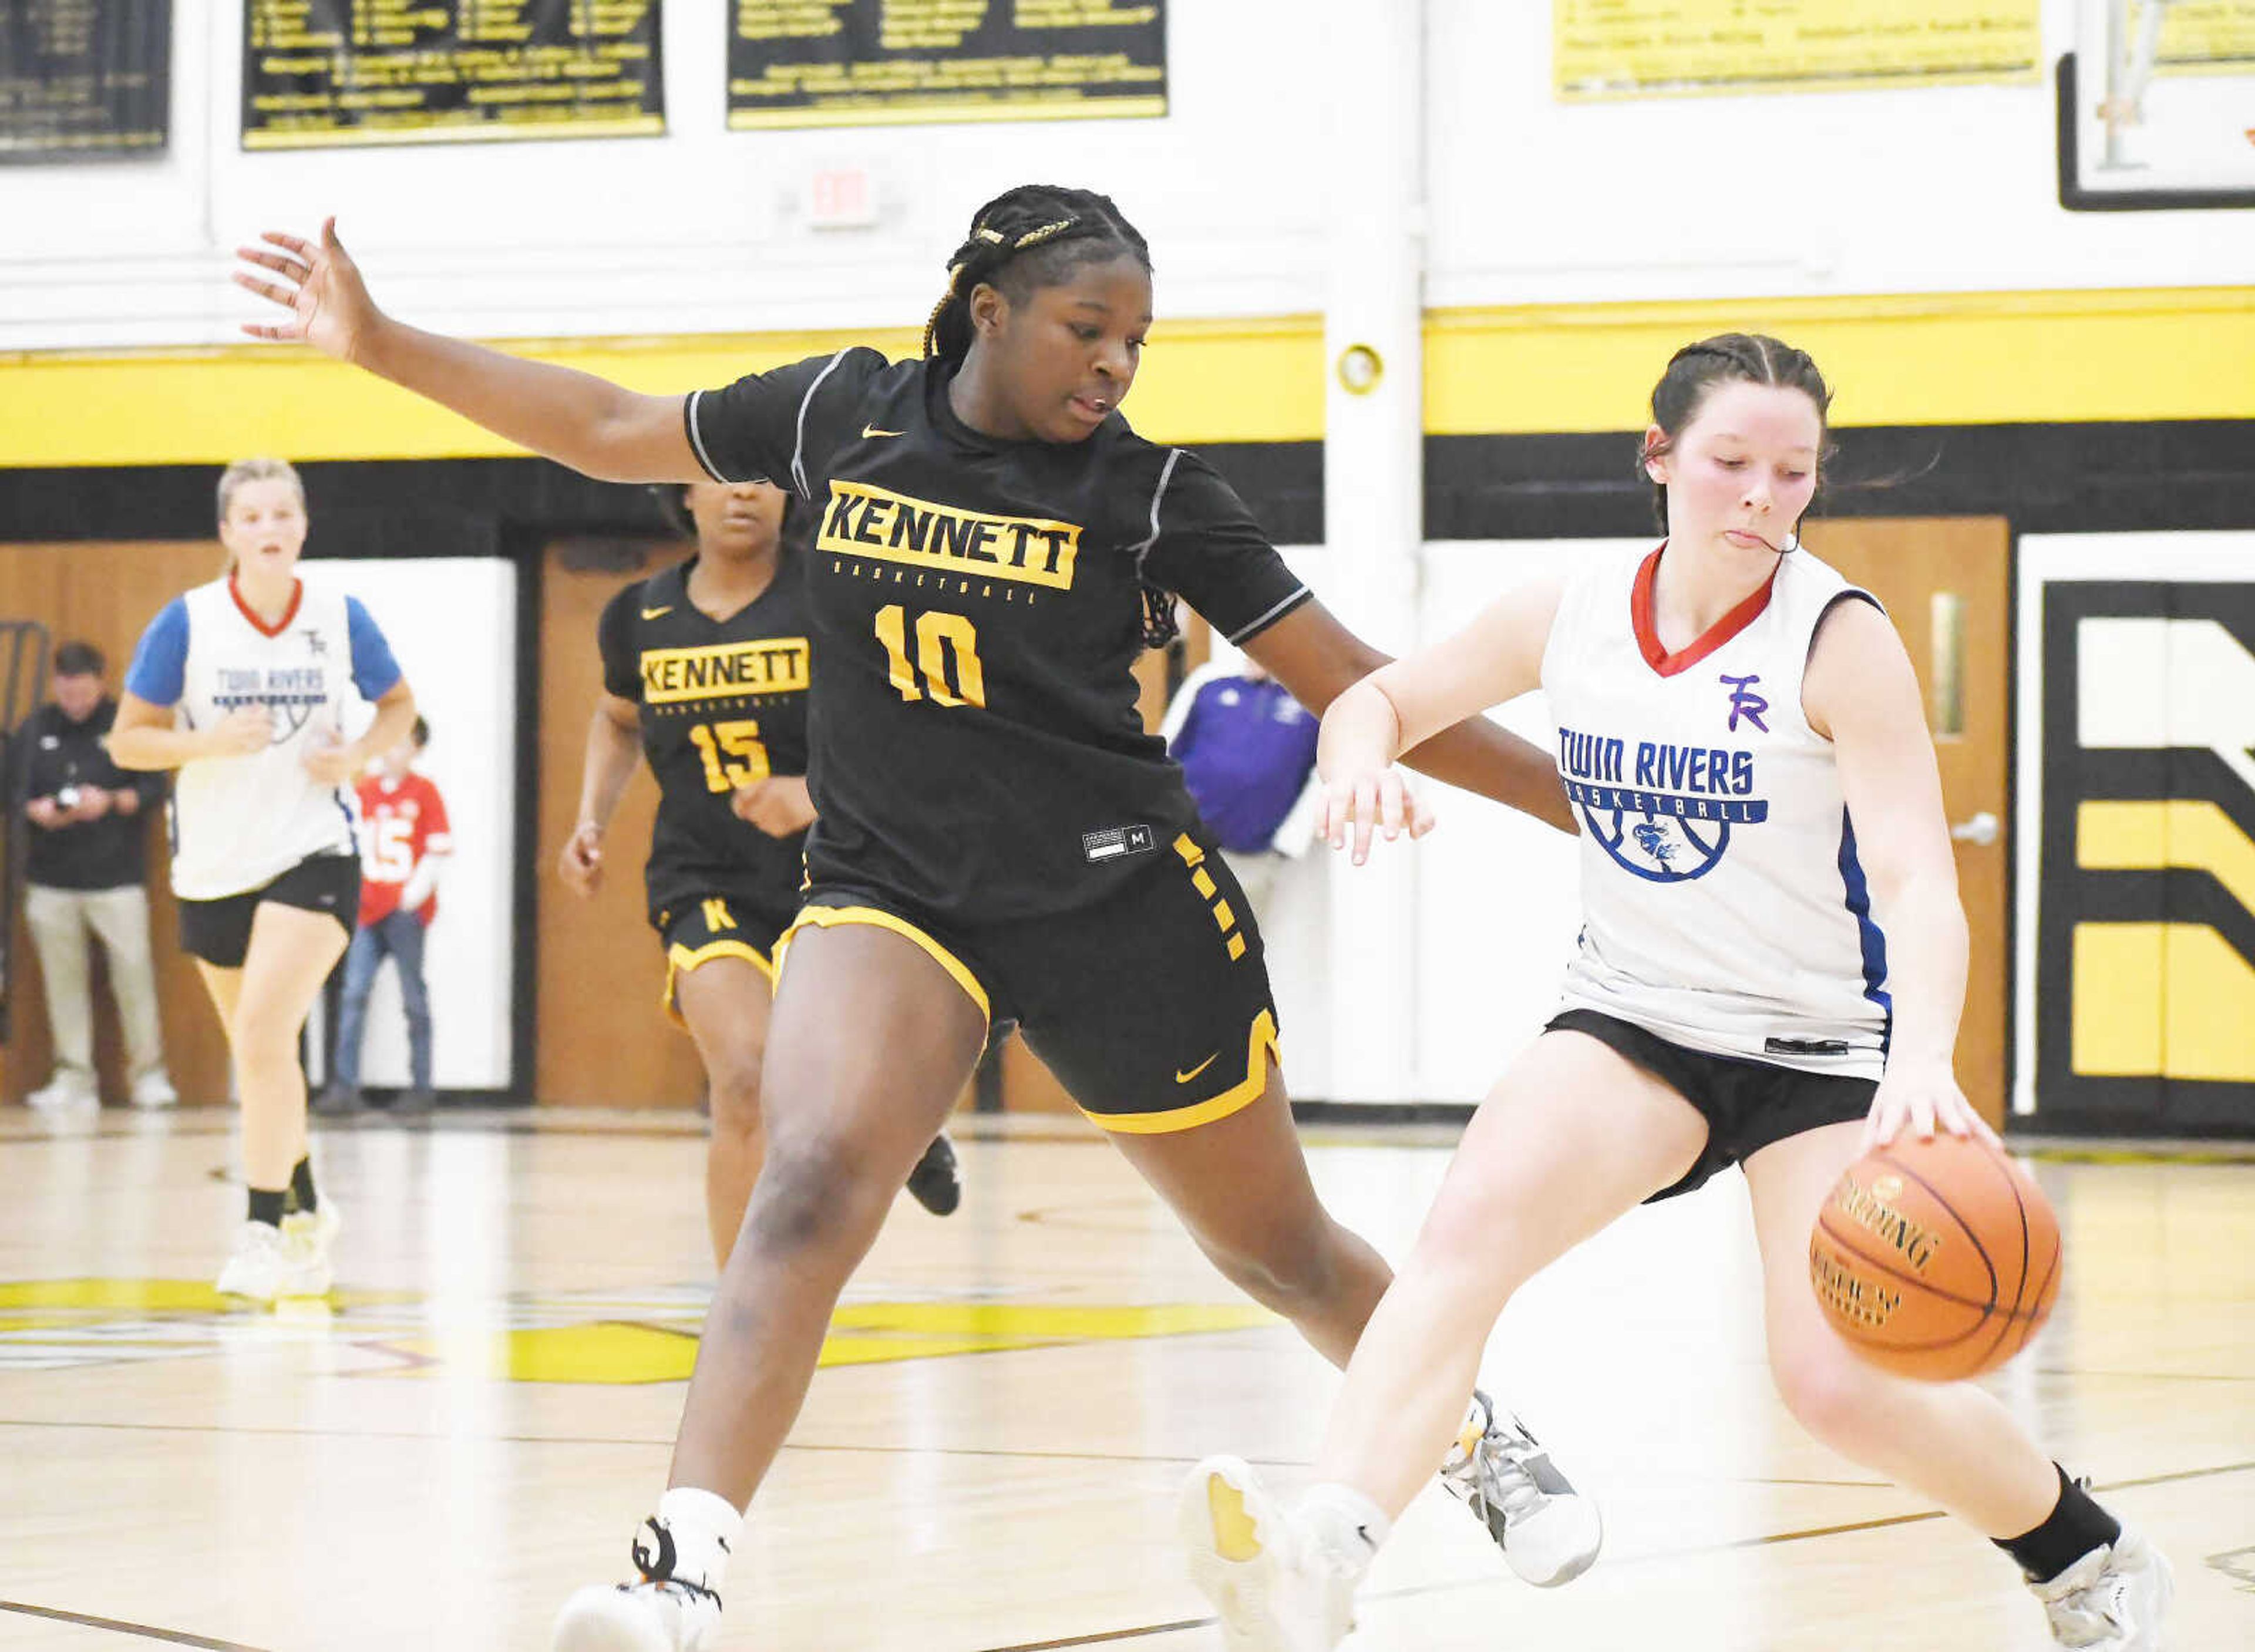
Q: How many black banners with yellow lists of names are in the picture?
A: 3